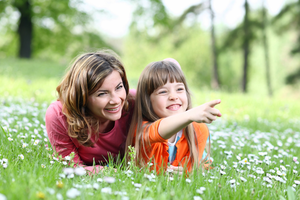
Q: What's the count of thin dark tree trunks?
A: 3